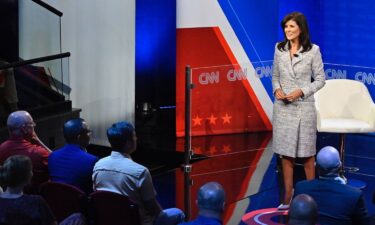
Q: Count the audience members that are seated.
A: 7